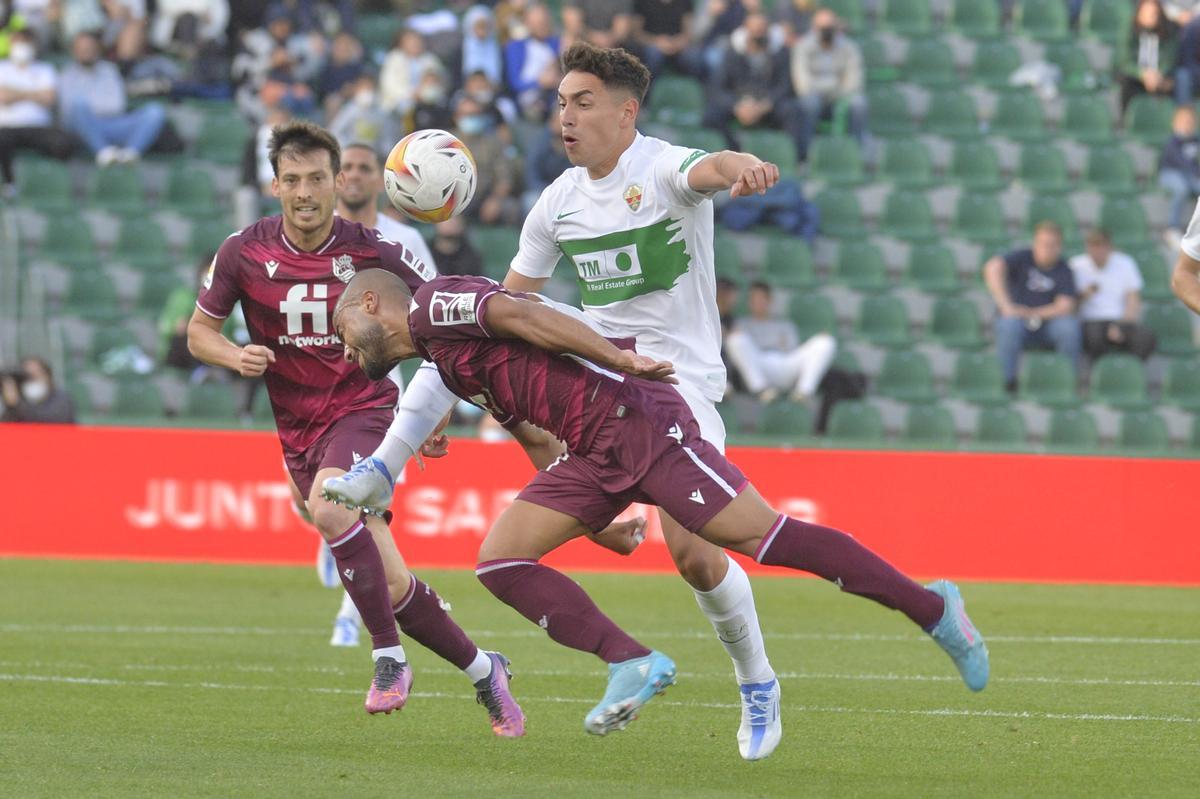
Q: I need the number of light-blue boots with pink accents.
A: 2